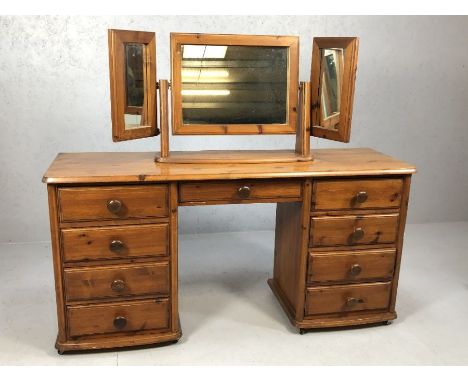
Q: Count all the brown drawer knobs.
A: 9